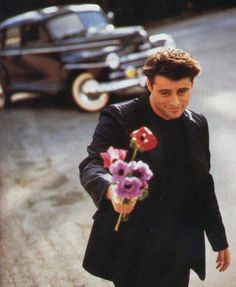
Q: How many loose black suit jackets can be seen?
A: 1